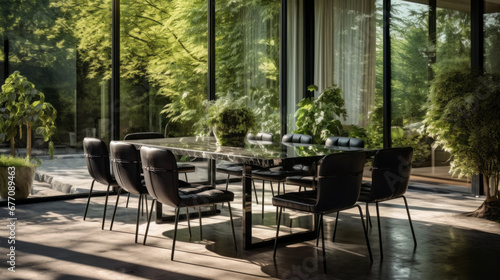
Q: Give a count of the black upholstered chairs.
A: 9